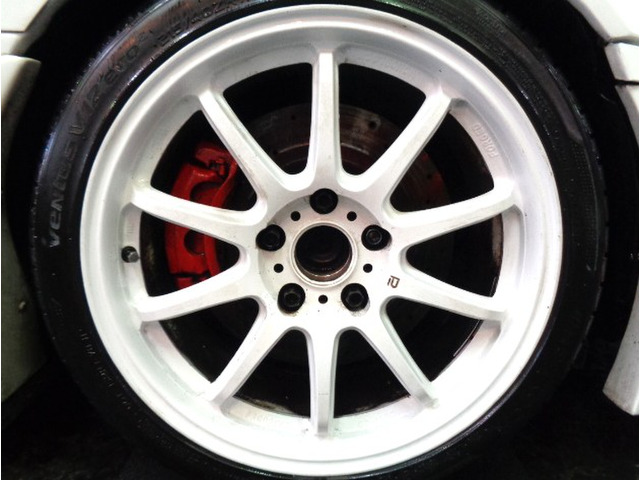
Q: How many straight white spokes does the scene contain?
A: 10